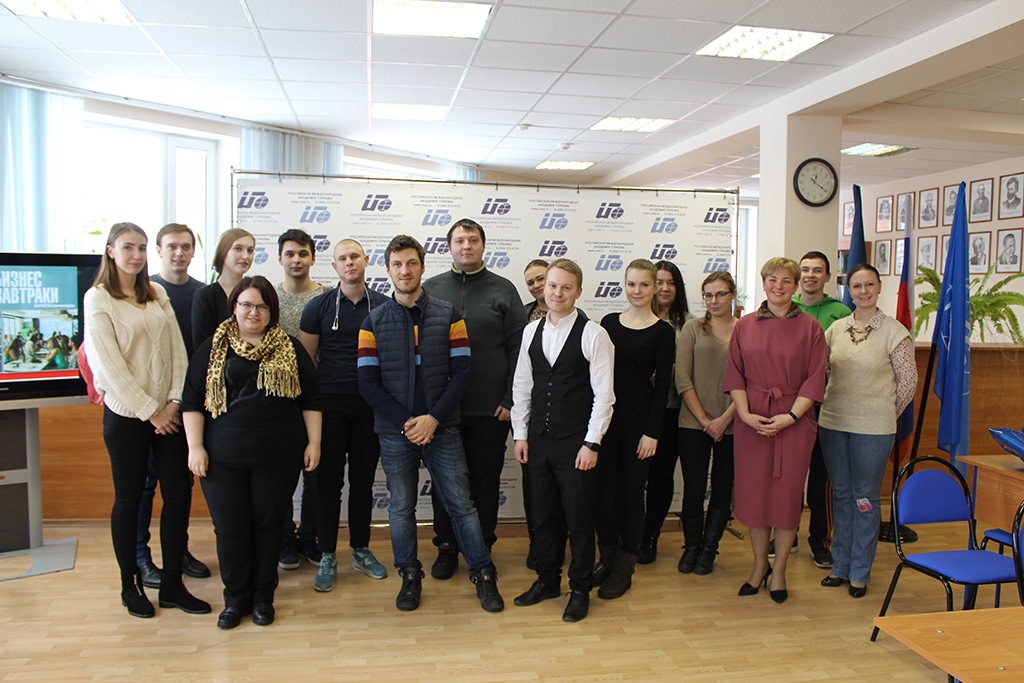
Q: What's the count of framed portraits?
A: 13